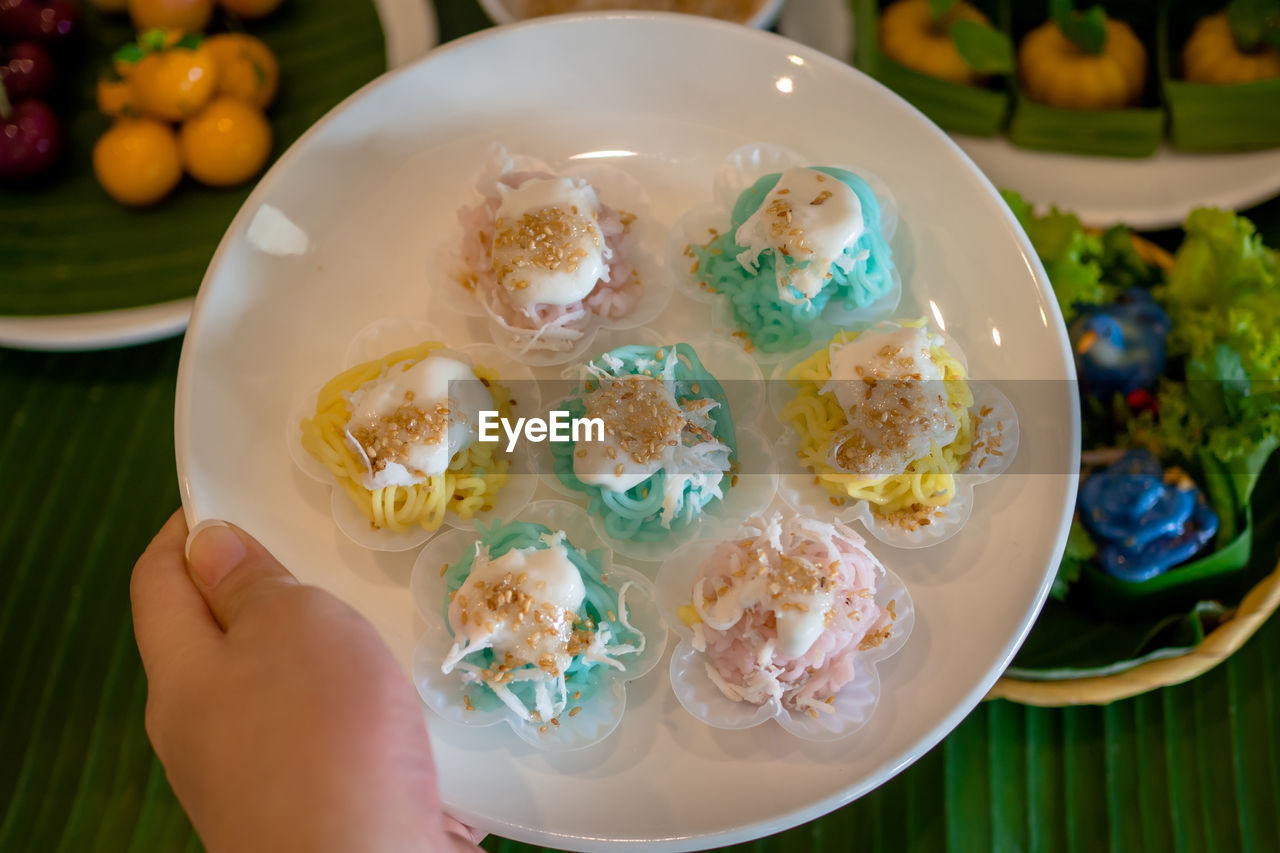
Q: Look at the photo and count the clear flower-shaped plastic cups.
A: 7